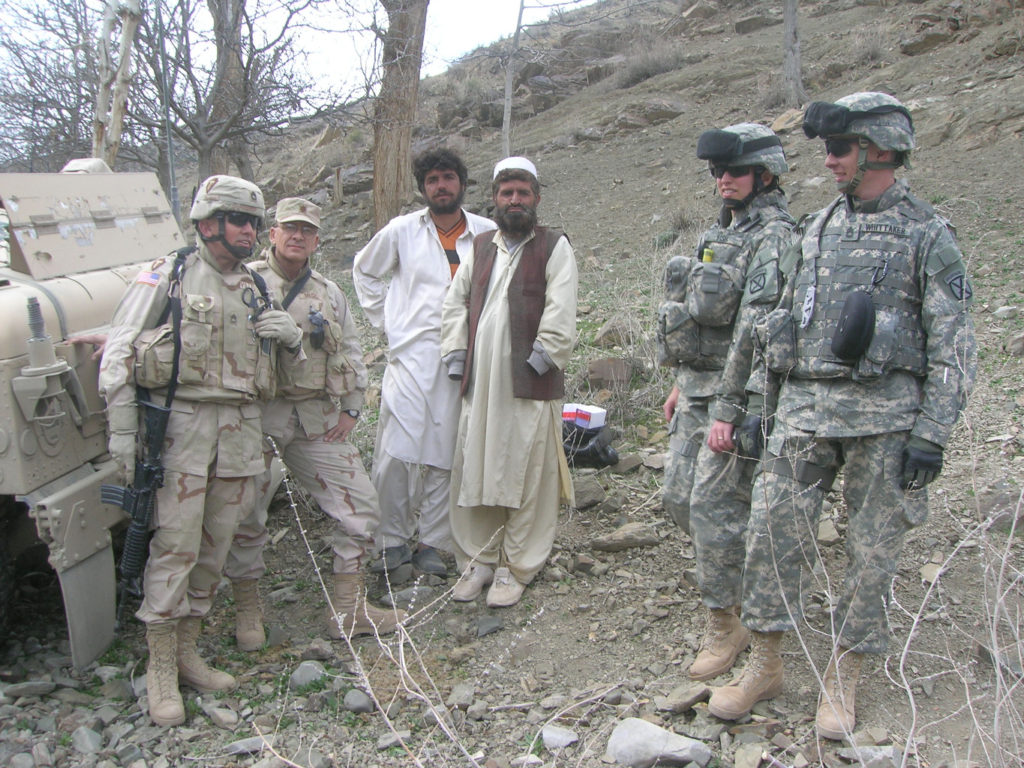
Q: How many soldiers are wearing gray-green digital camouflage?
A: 2